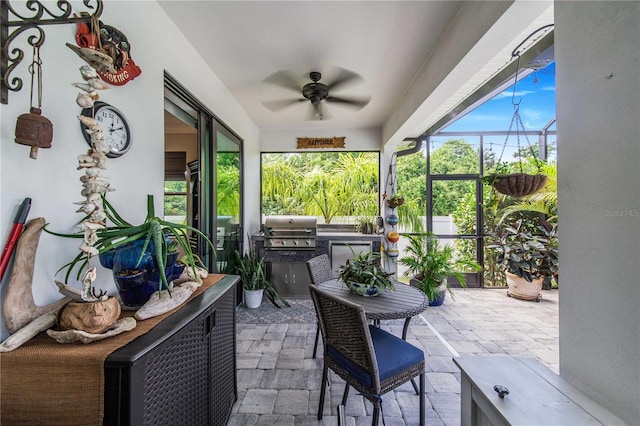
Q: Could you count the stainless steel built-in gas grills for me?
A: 1